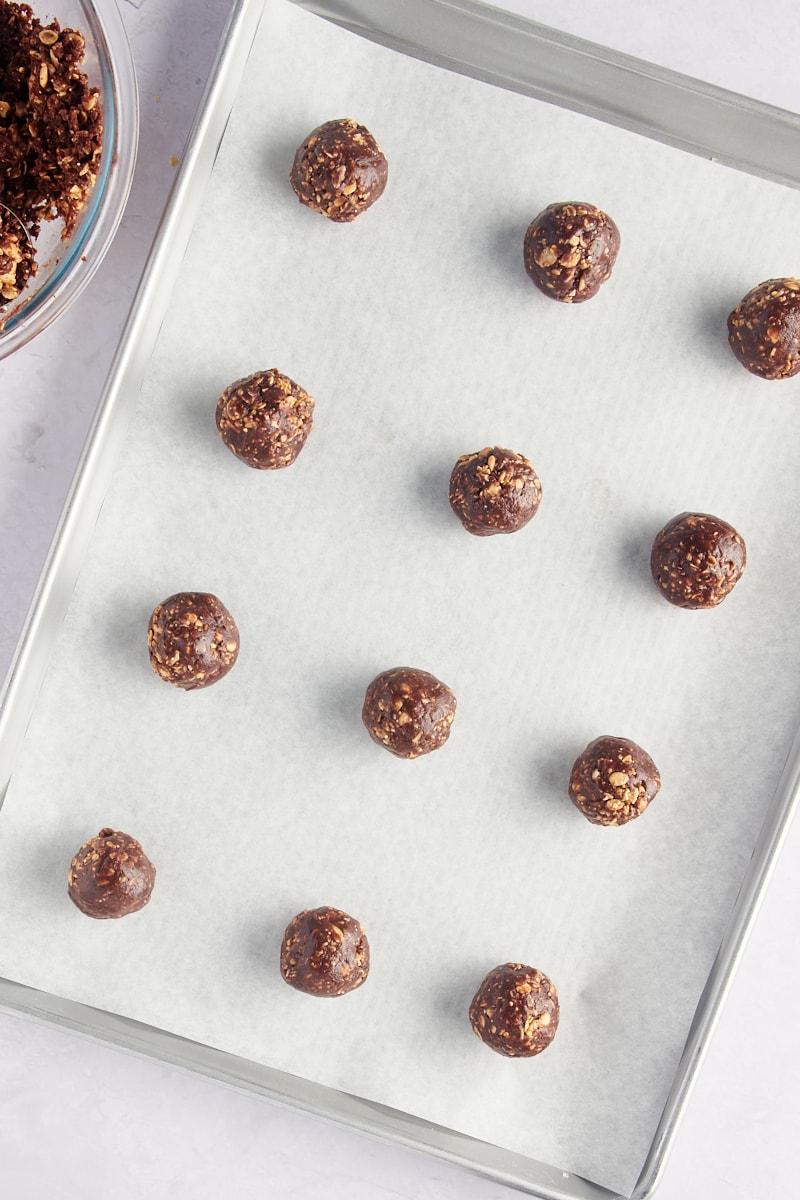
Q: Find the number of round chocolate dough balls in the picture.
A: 12